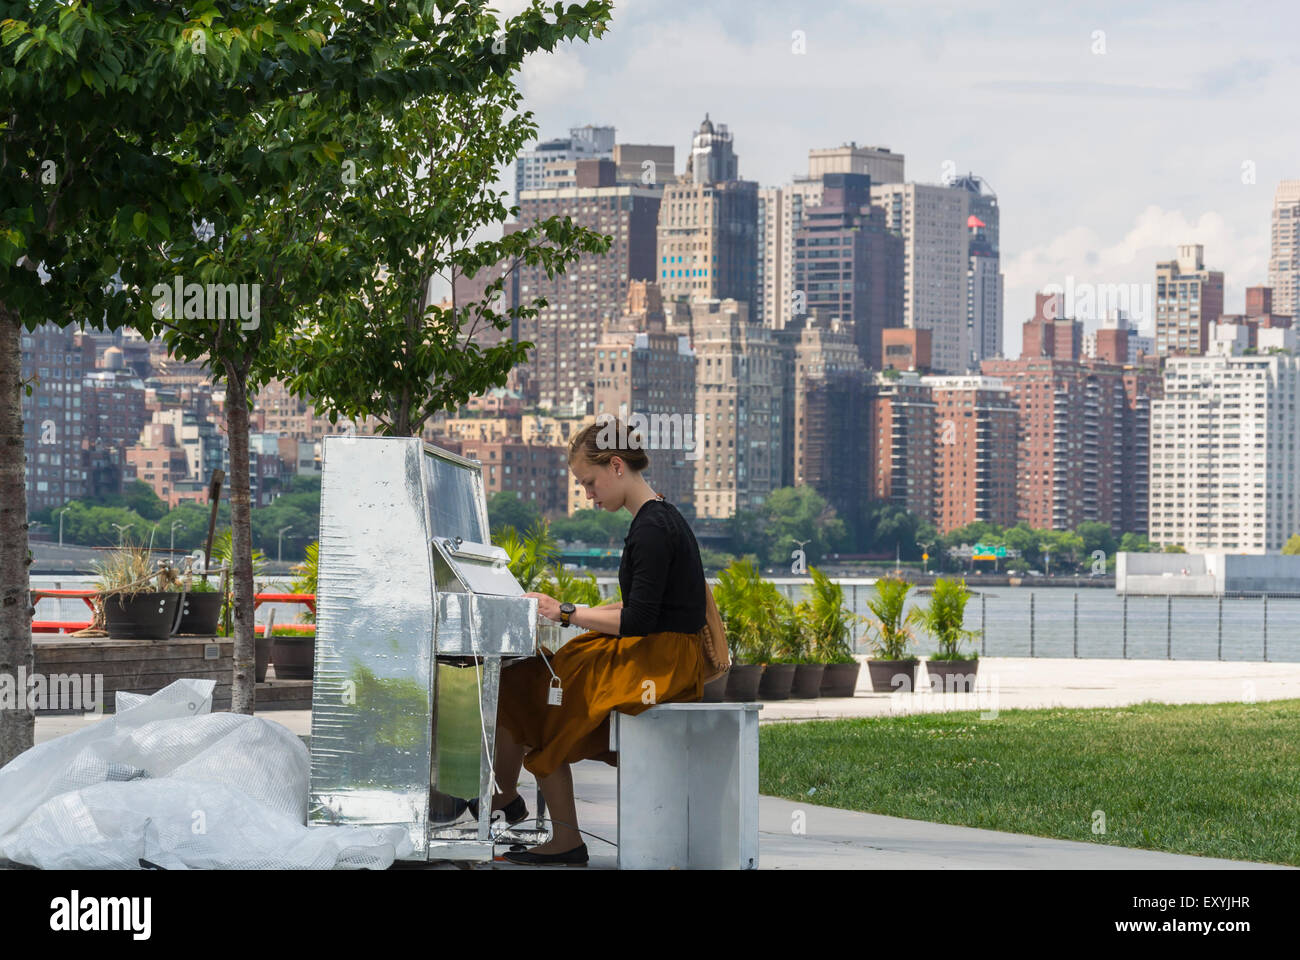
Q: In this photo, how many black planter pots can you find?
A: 11